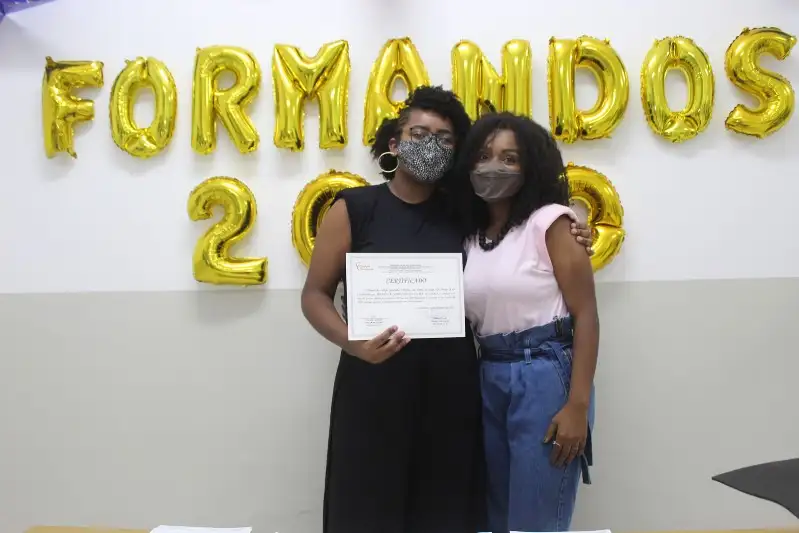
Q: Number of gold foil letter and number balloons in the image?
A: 12